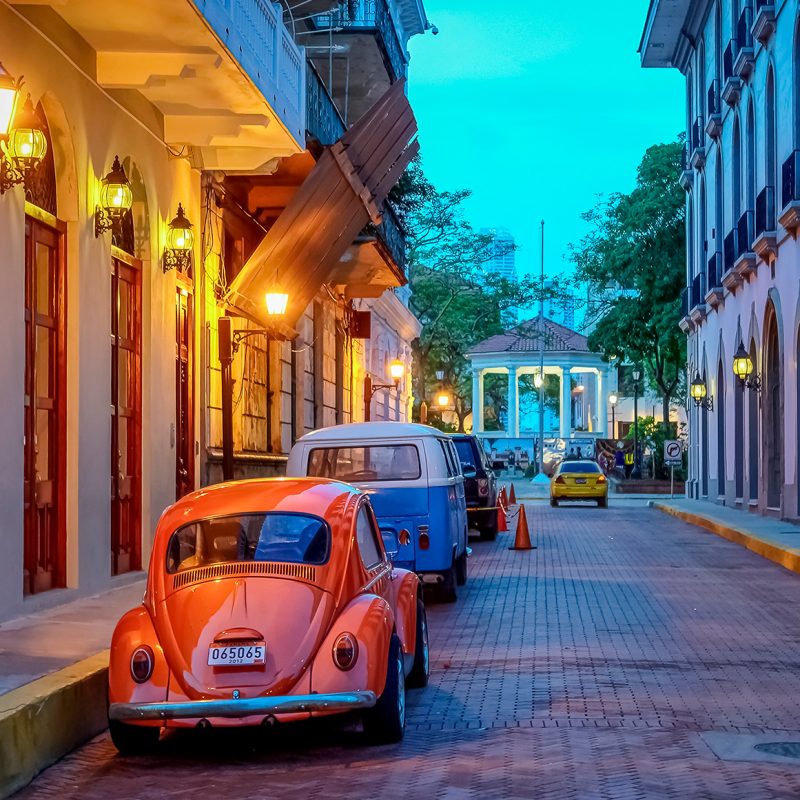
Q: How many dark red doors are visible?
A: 3